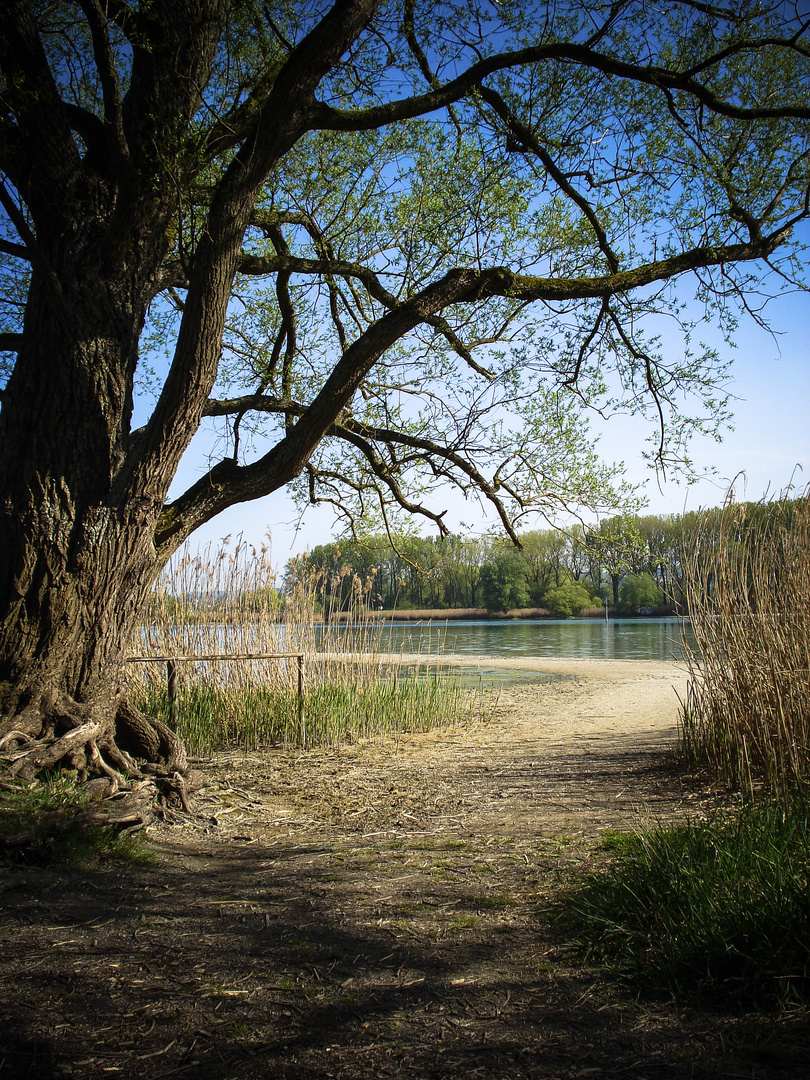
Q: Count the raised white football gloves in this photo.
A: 0